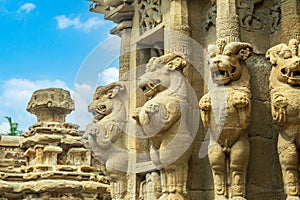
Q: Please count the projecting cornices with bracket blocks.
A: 1